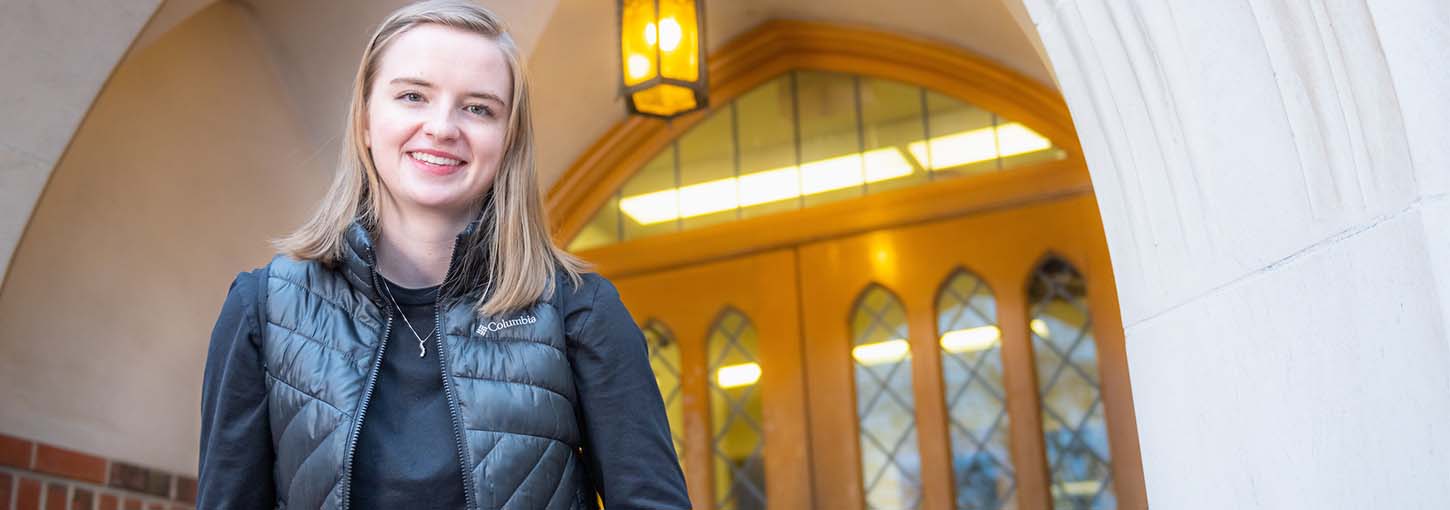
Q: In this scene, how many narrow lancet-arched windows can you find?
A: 5